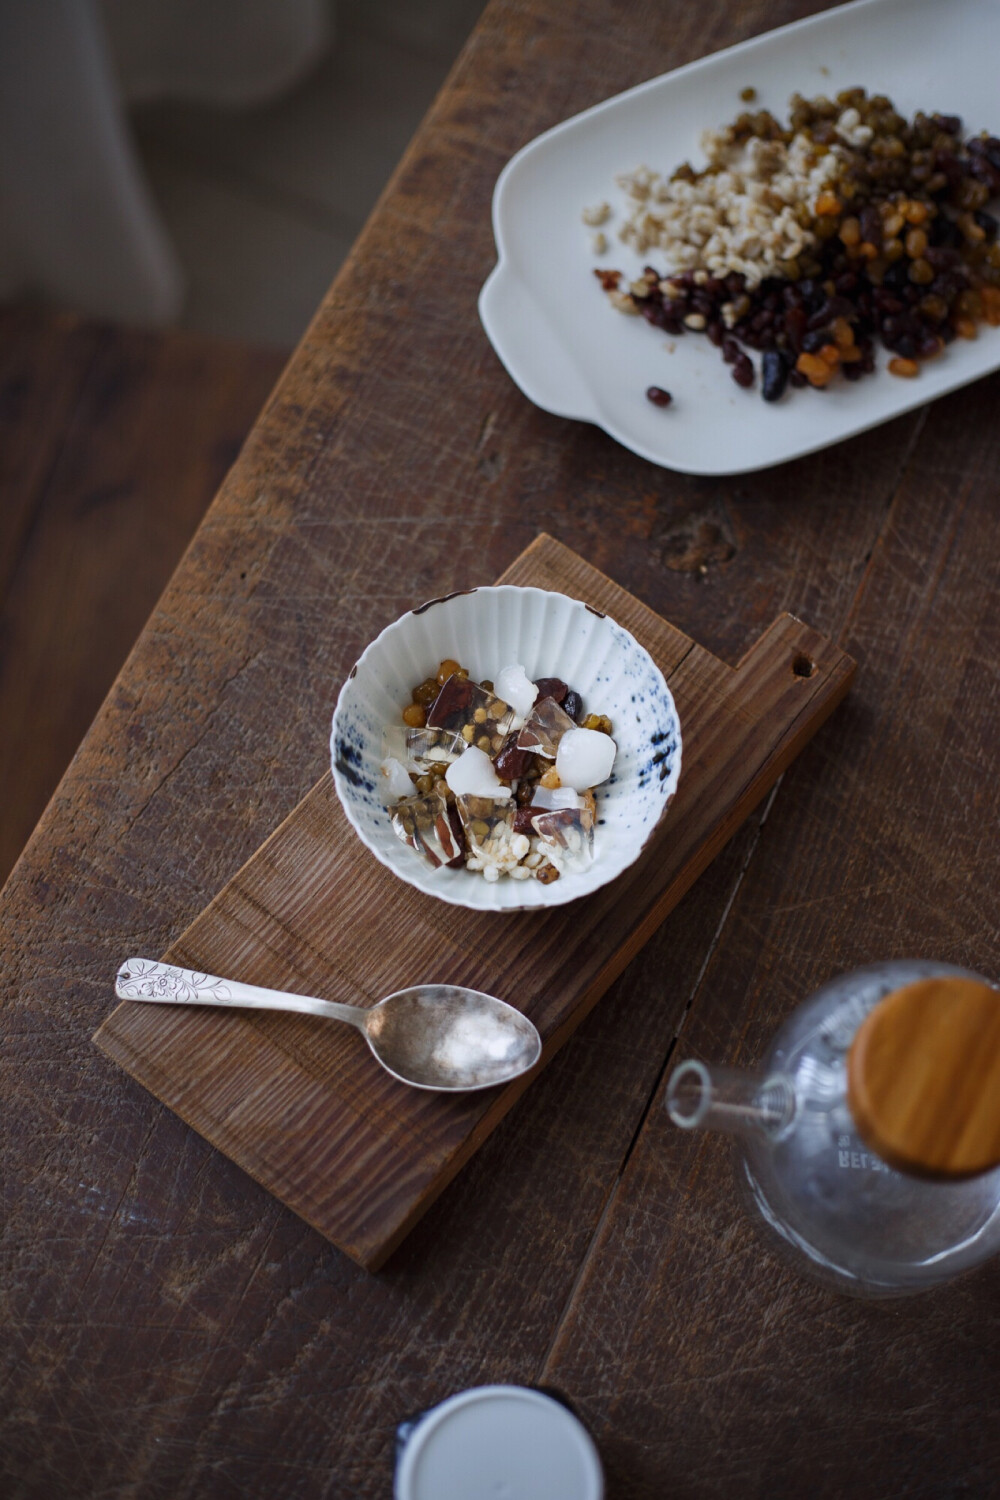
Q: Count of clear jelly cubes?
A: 6